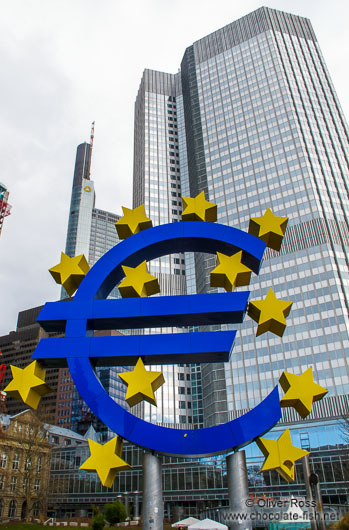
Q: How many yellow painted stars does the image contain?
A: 12